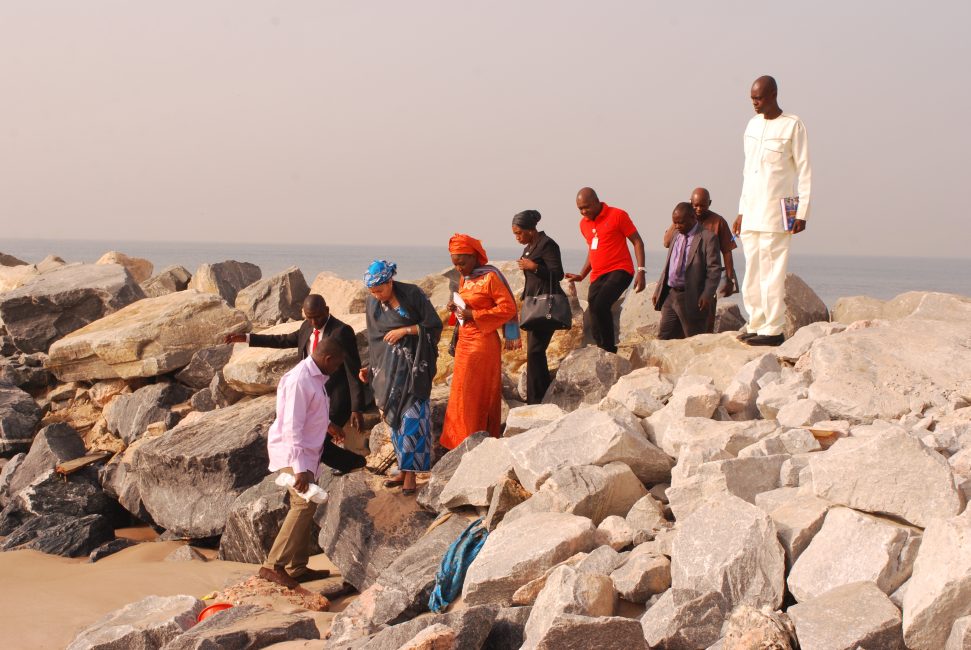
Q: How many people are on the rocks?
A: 9